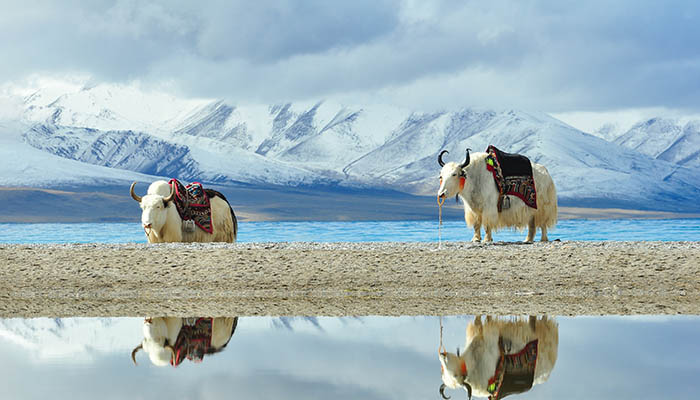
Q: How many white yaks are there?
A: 2